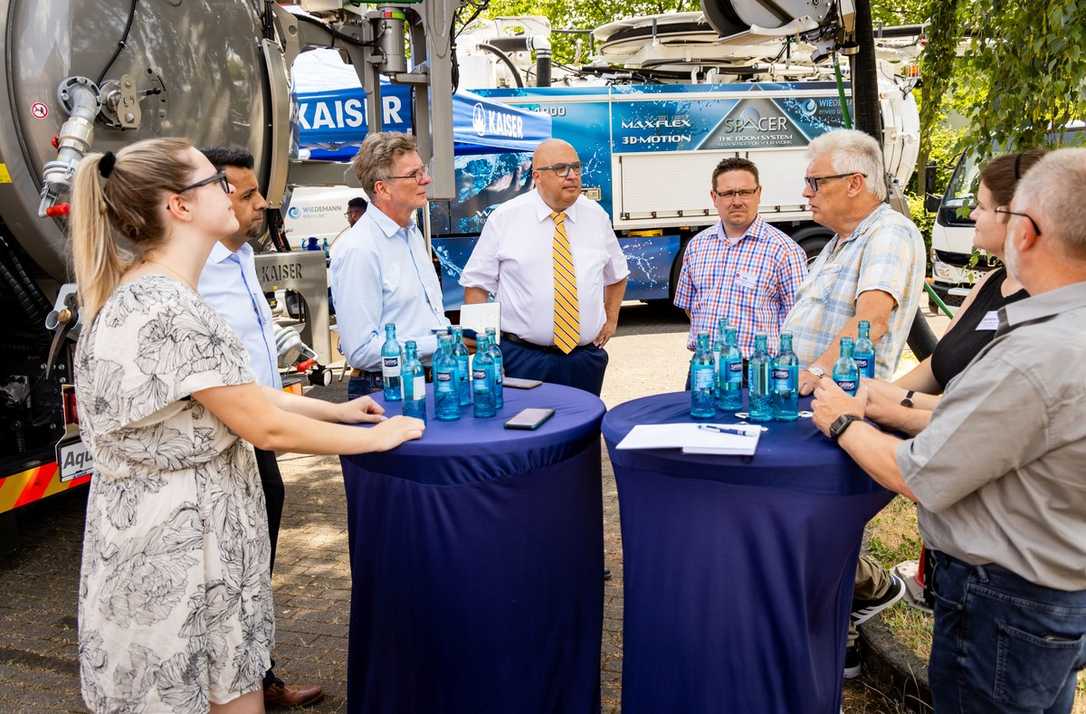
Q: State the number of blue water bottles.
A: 14